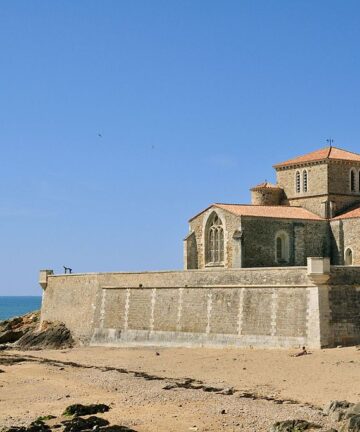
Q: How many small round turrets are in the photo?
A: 1